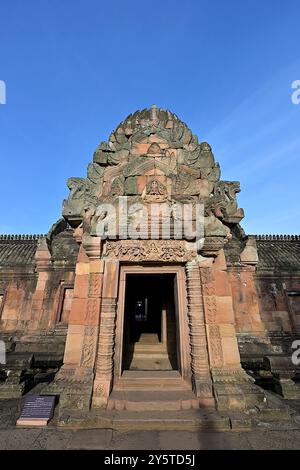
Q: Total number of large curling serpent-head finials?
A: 2